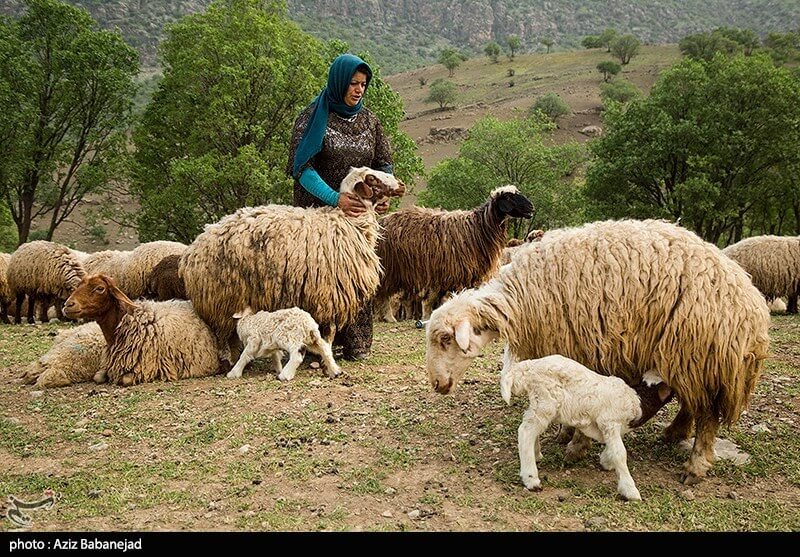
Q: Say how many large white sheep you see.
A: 2